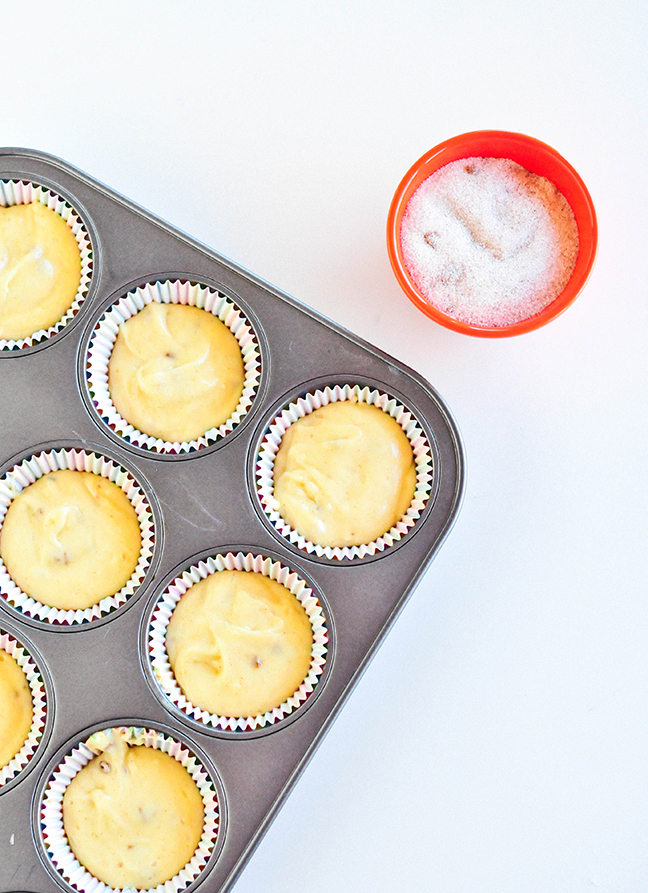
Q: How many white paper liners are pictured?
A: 7